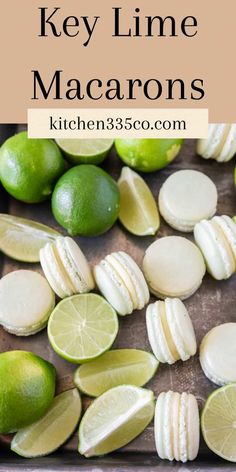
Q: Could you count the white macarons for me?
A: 10